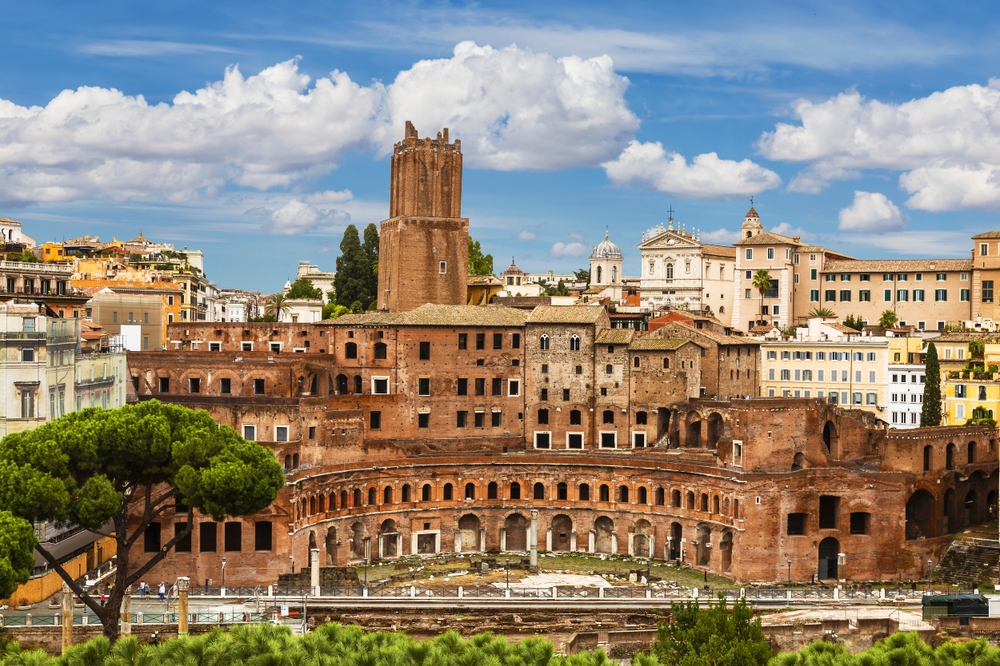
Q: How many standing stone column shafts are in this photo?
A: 6